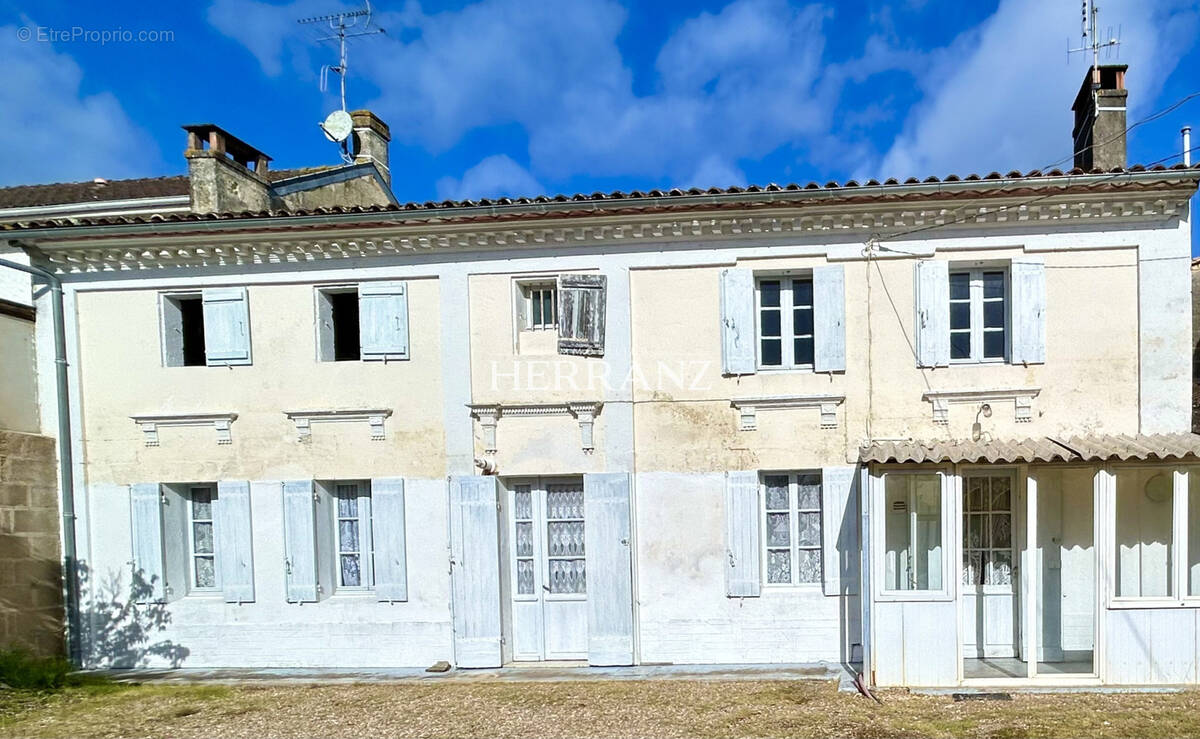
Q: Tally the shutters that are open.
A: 15